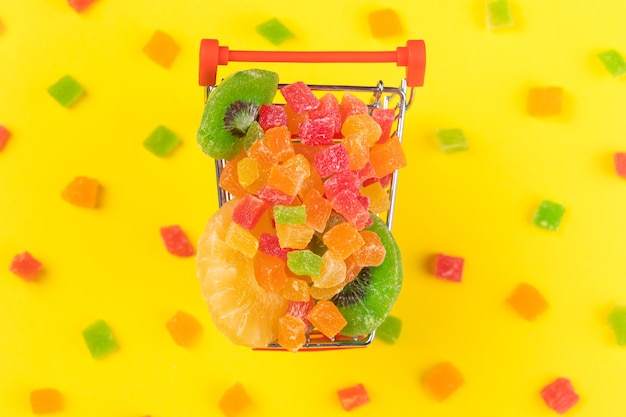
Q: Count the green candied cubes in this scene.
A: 13